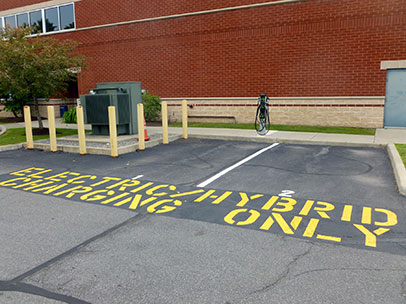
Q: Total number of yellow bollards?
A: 7